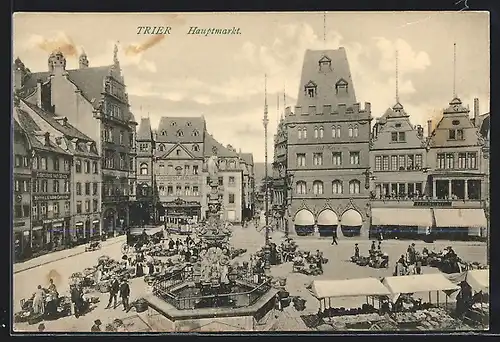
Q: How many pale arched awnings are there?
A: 3